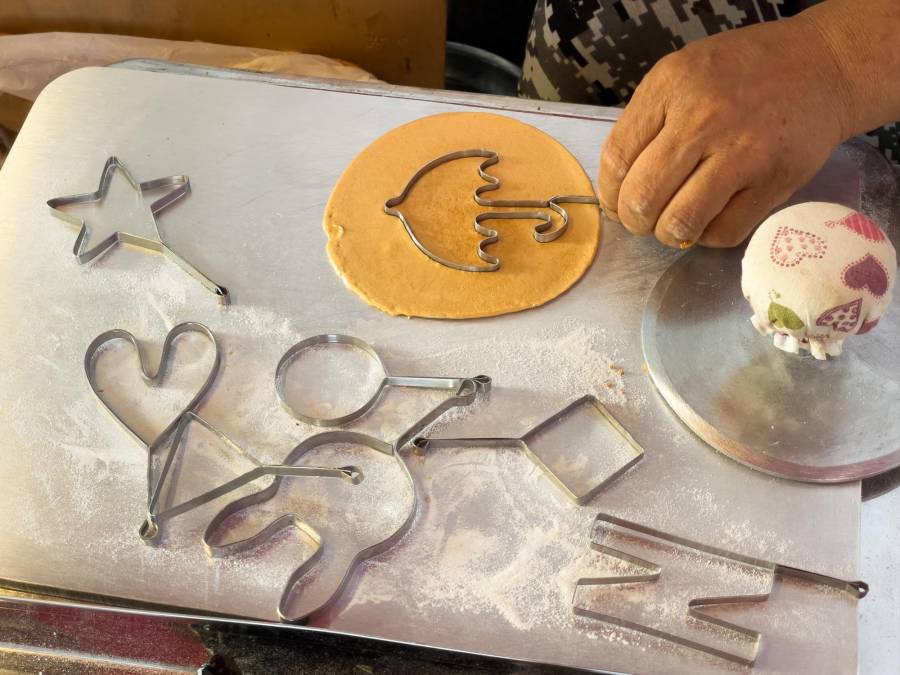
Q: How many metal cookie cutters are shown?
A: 8